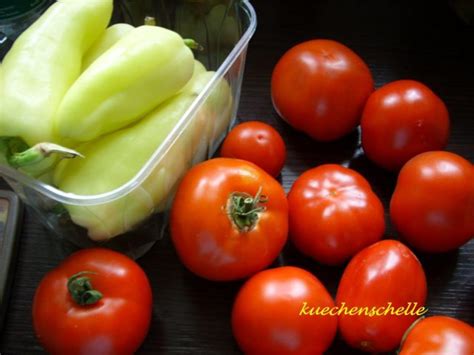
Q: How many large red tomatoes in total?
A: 9